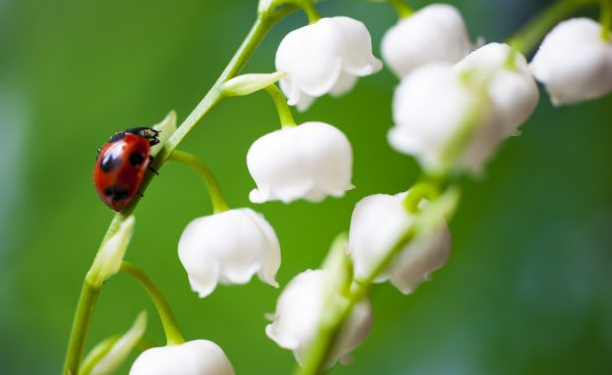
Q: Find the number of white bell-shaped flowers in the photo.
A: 10